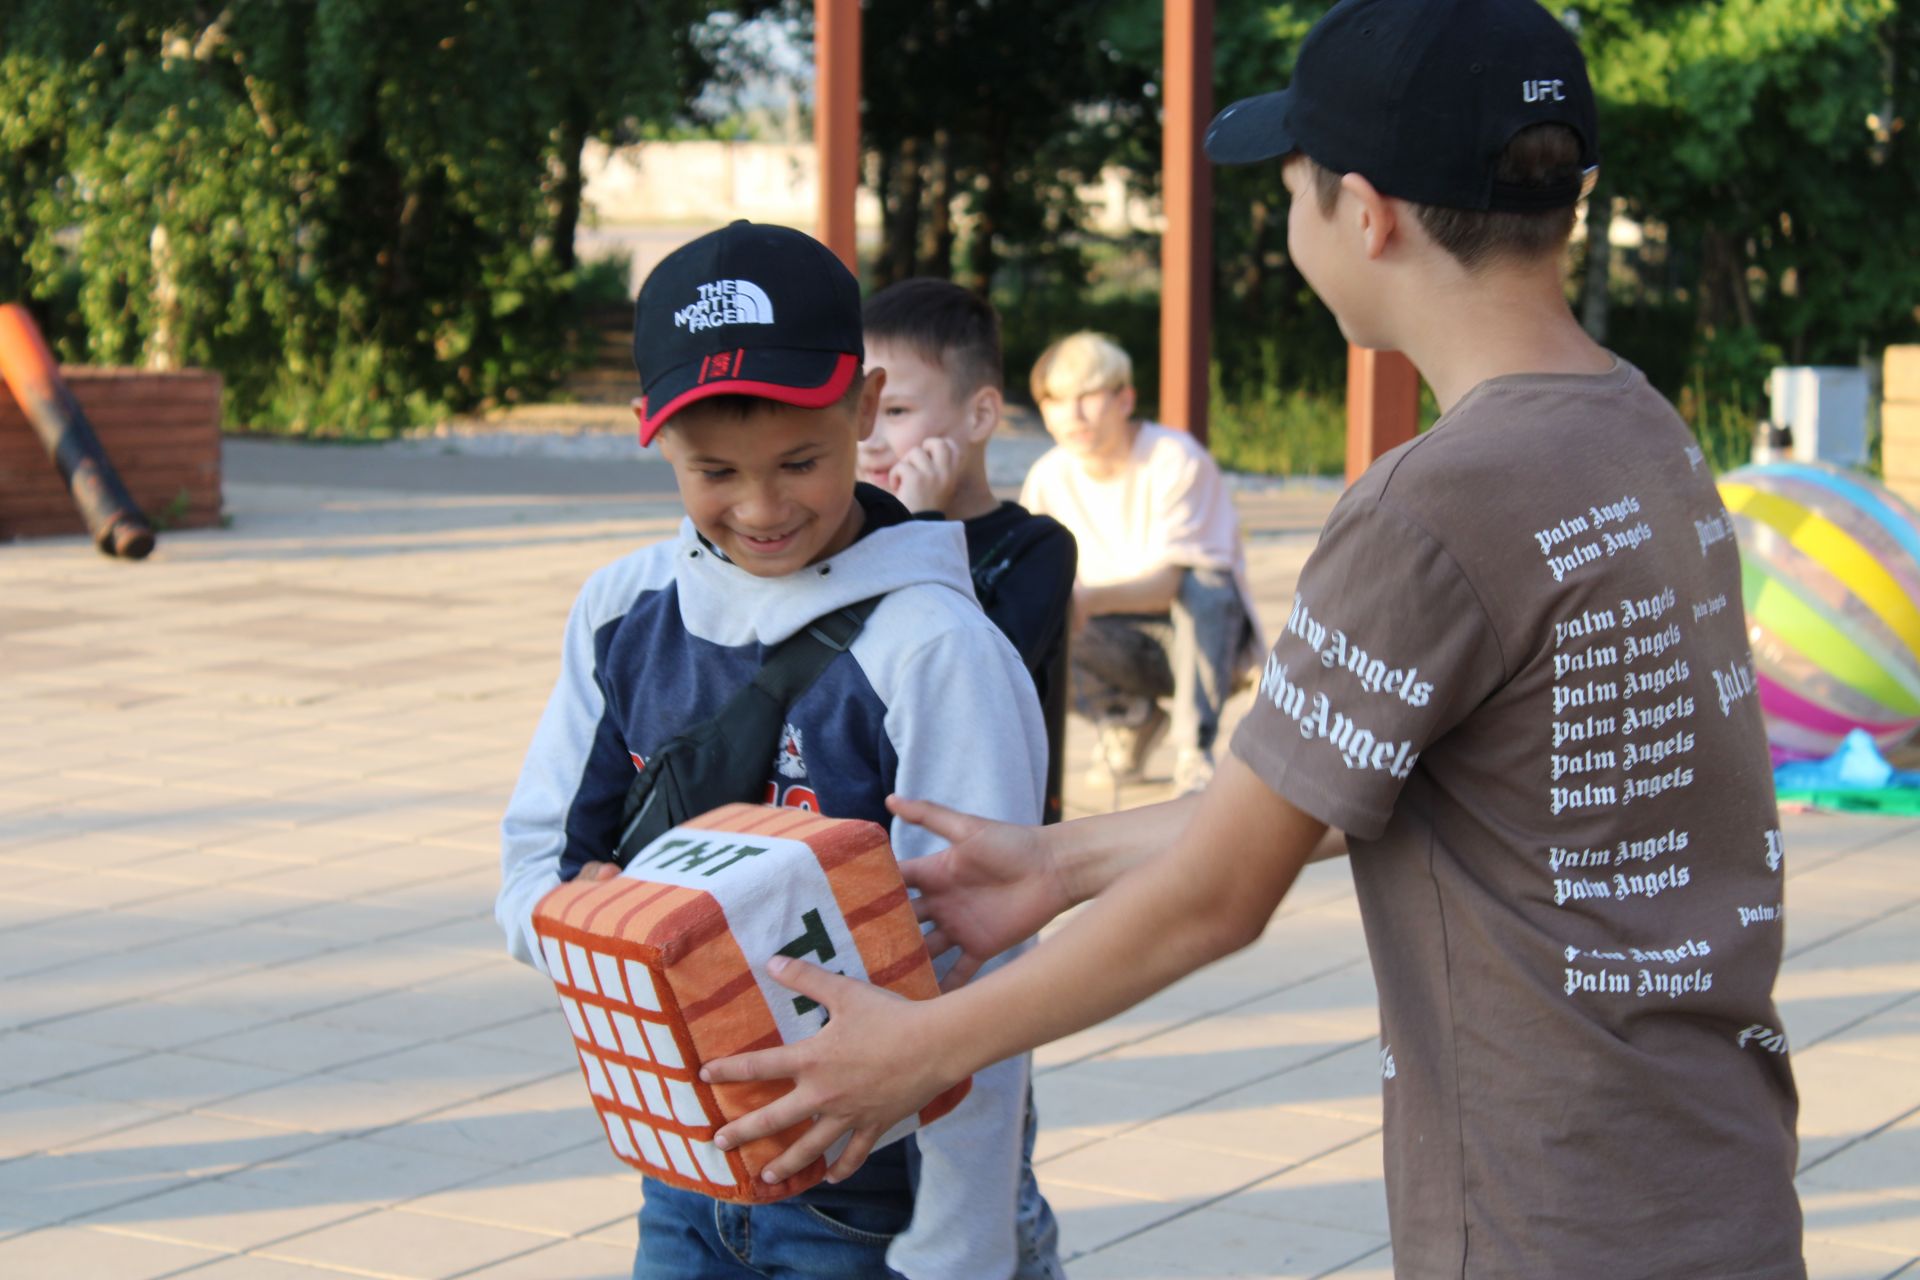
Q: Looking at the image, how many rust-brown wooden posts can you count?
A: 3